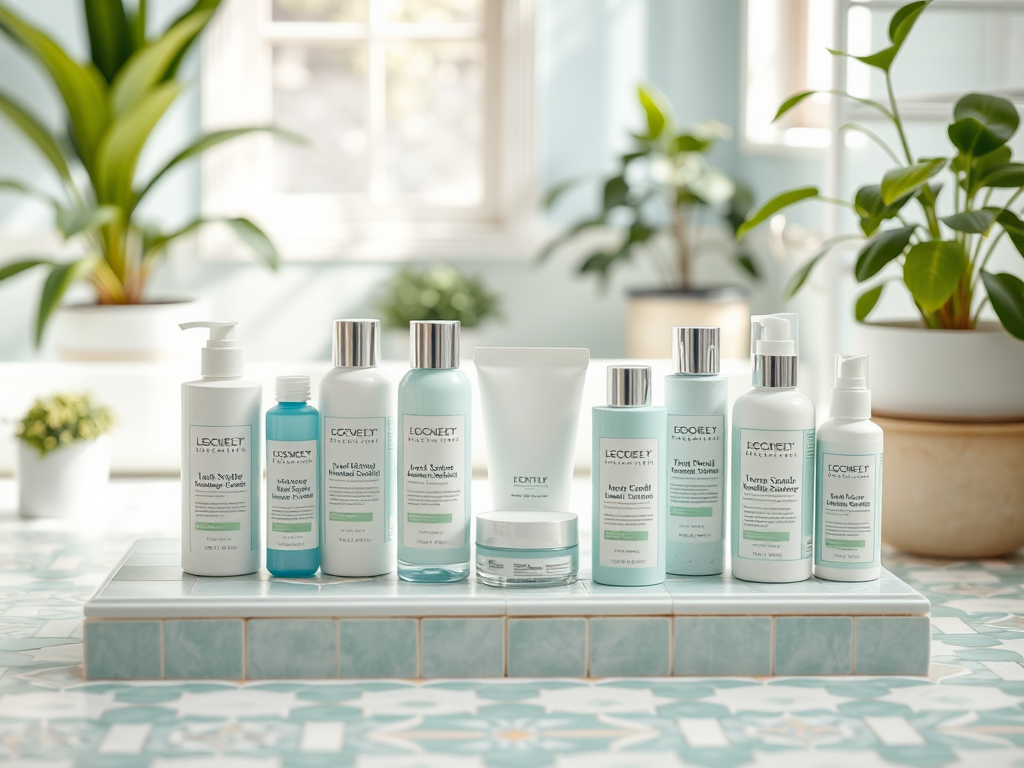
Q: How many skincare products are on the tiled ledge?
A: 10